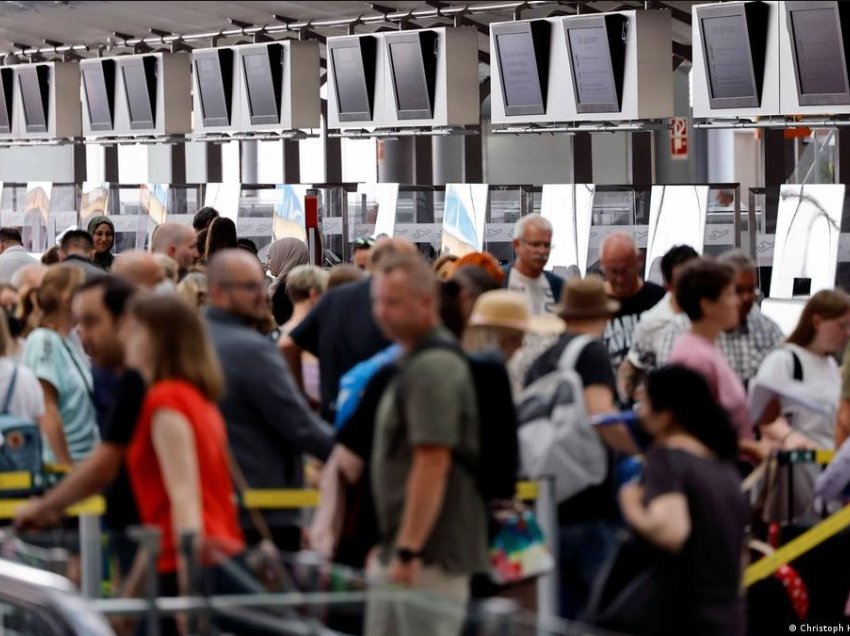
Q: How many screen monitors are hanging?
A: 12